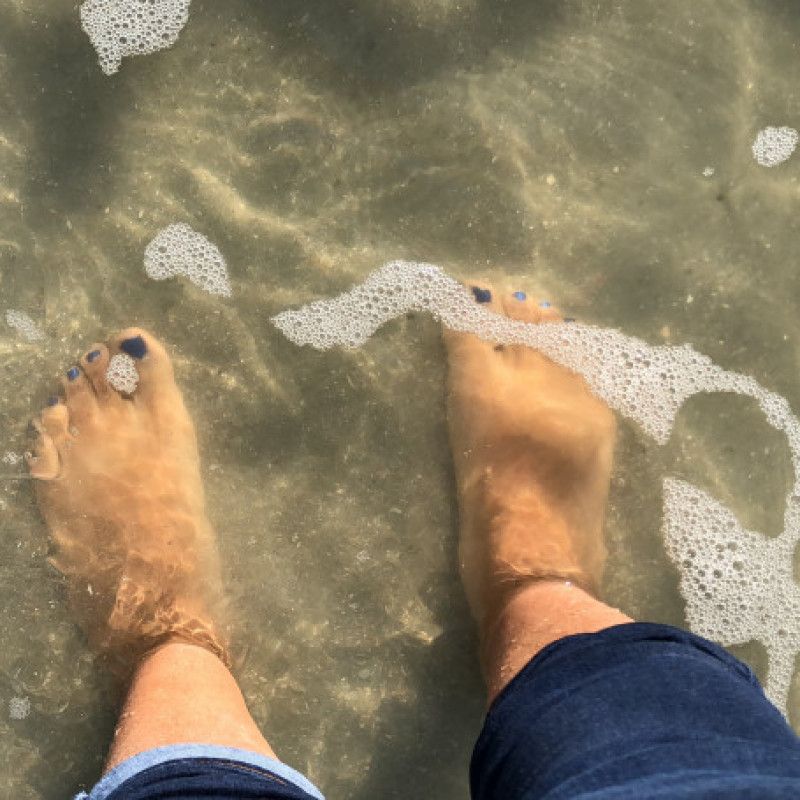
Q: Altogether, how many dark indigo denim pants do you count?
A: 1